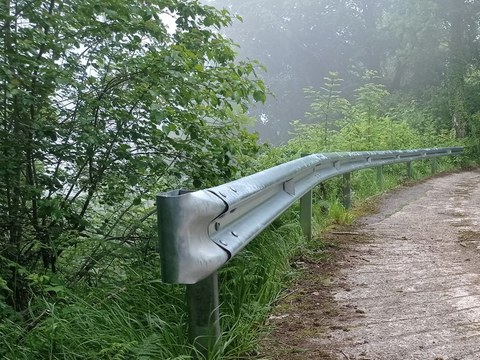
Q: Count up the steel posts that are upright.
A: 6